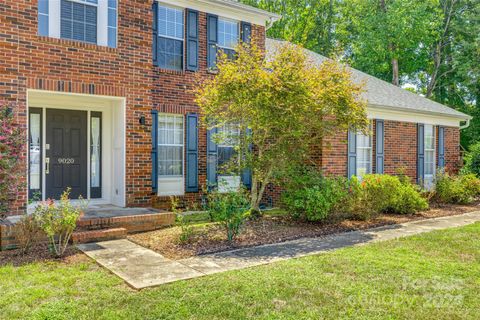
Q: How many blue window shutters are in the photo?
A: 12